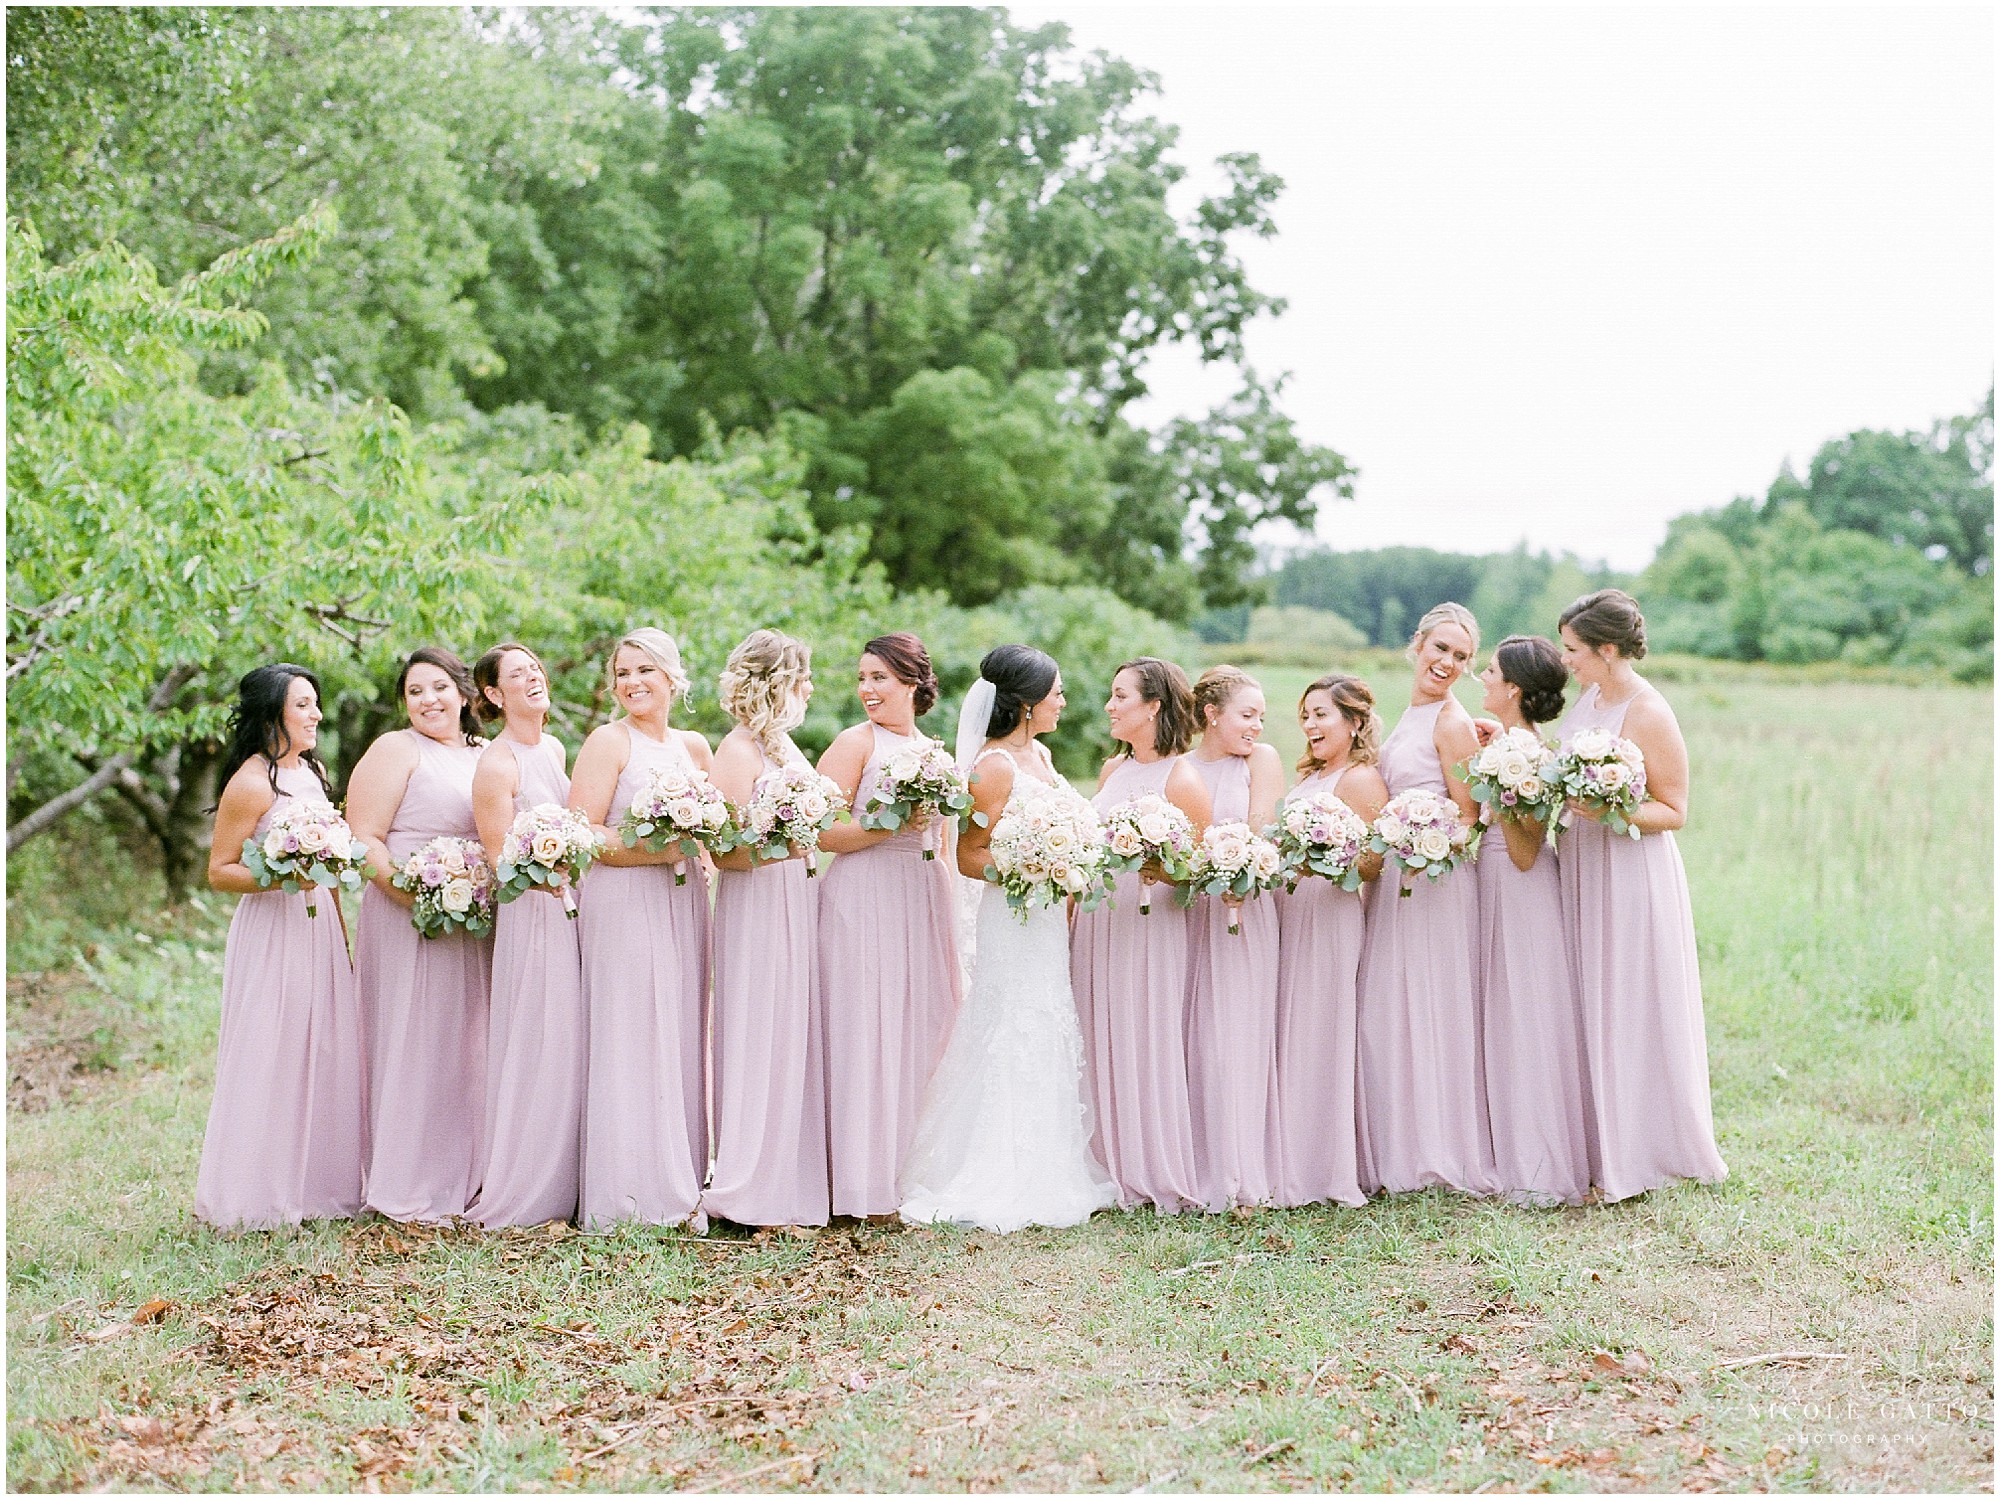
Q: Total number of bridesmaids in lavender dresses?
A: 12